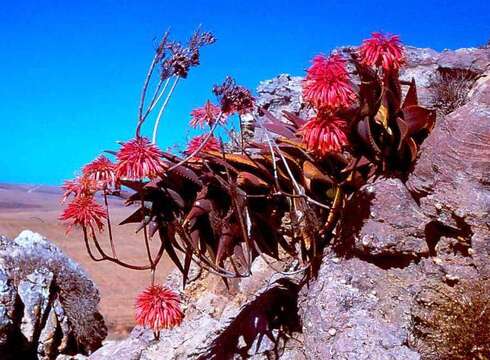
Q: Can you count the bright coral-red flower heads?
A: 10